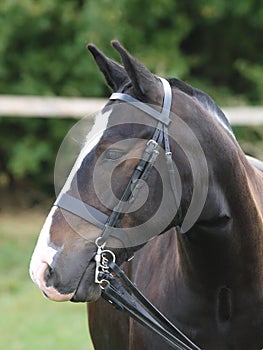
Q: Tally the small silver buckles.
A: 3